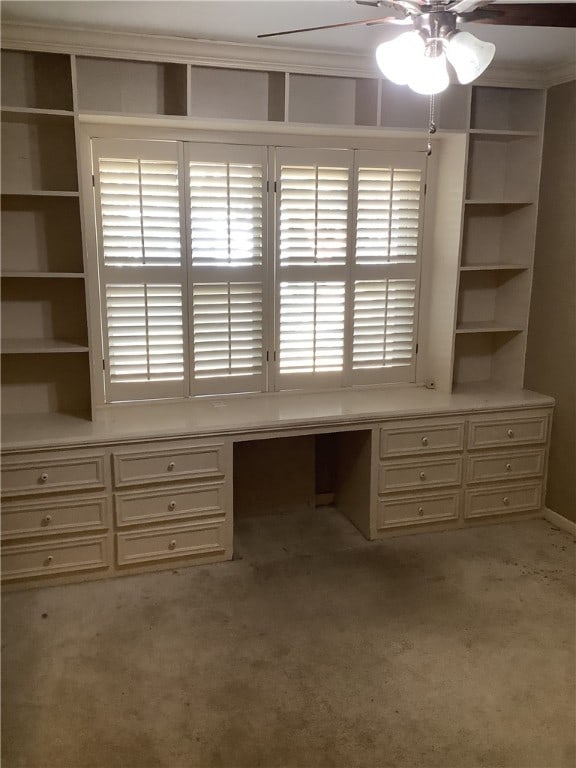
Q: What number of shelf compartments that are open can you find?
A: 14